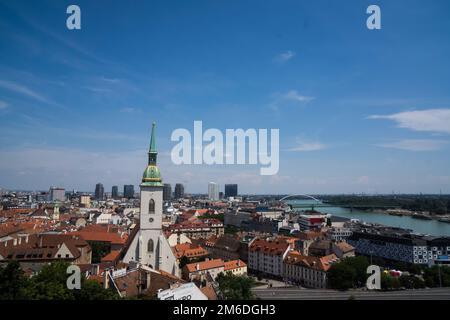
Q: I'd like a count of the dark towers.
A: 6